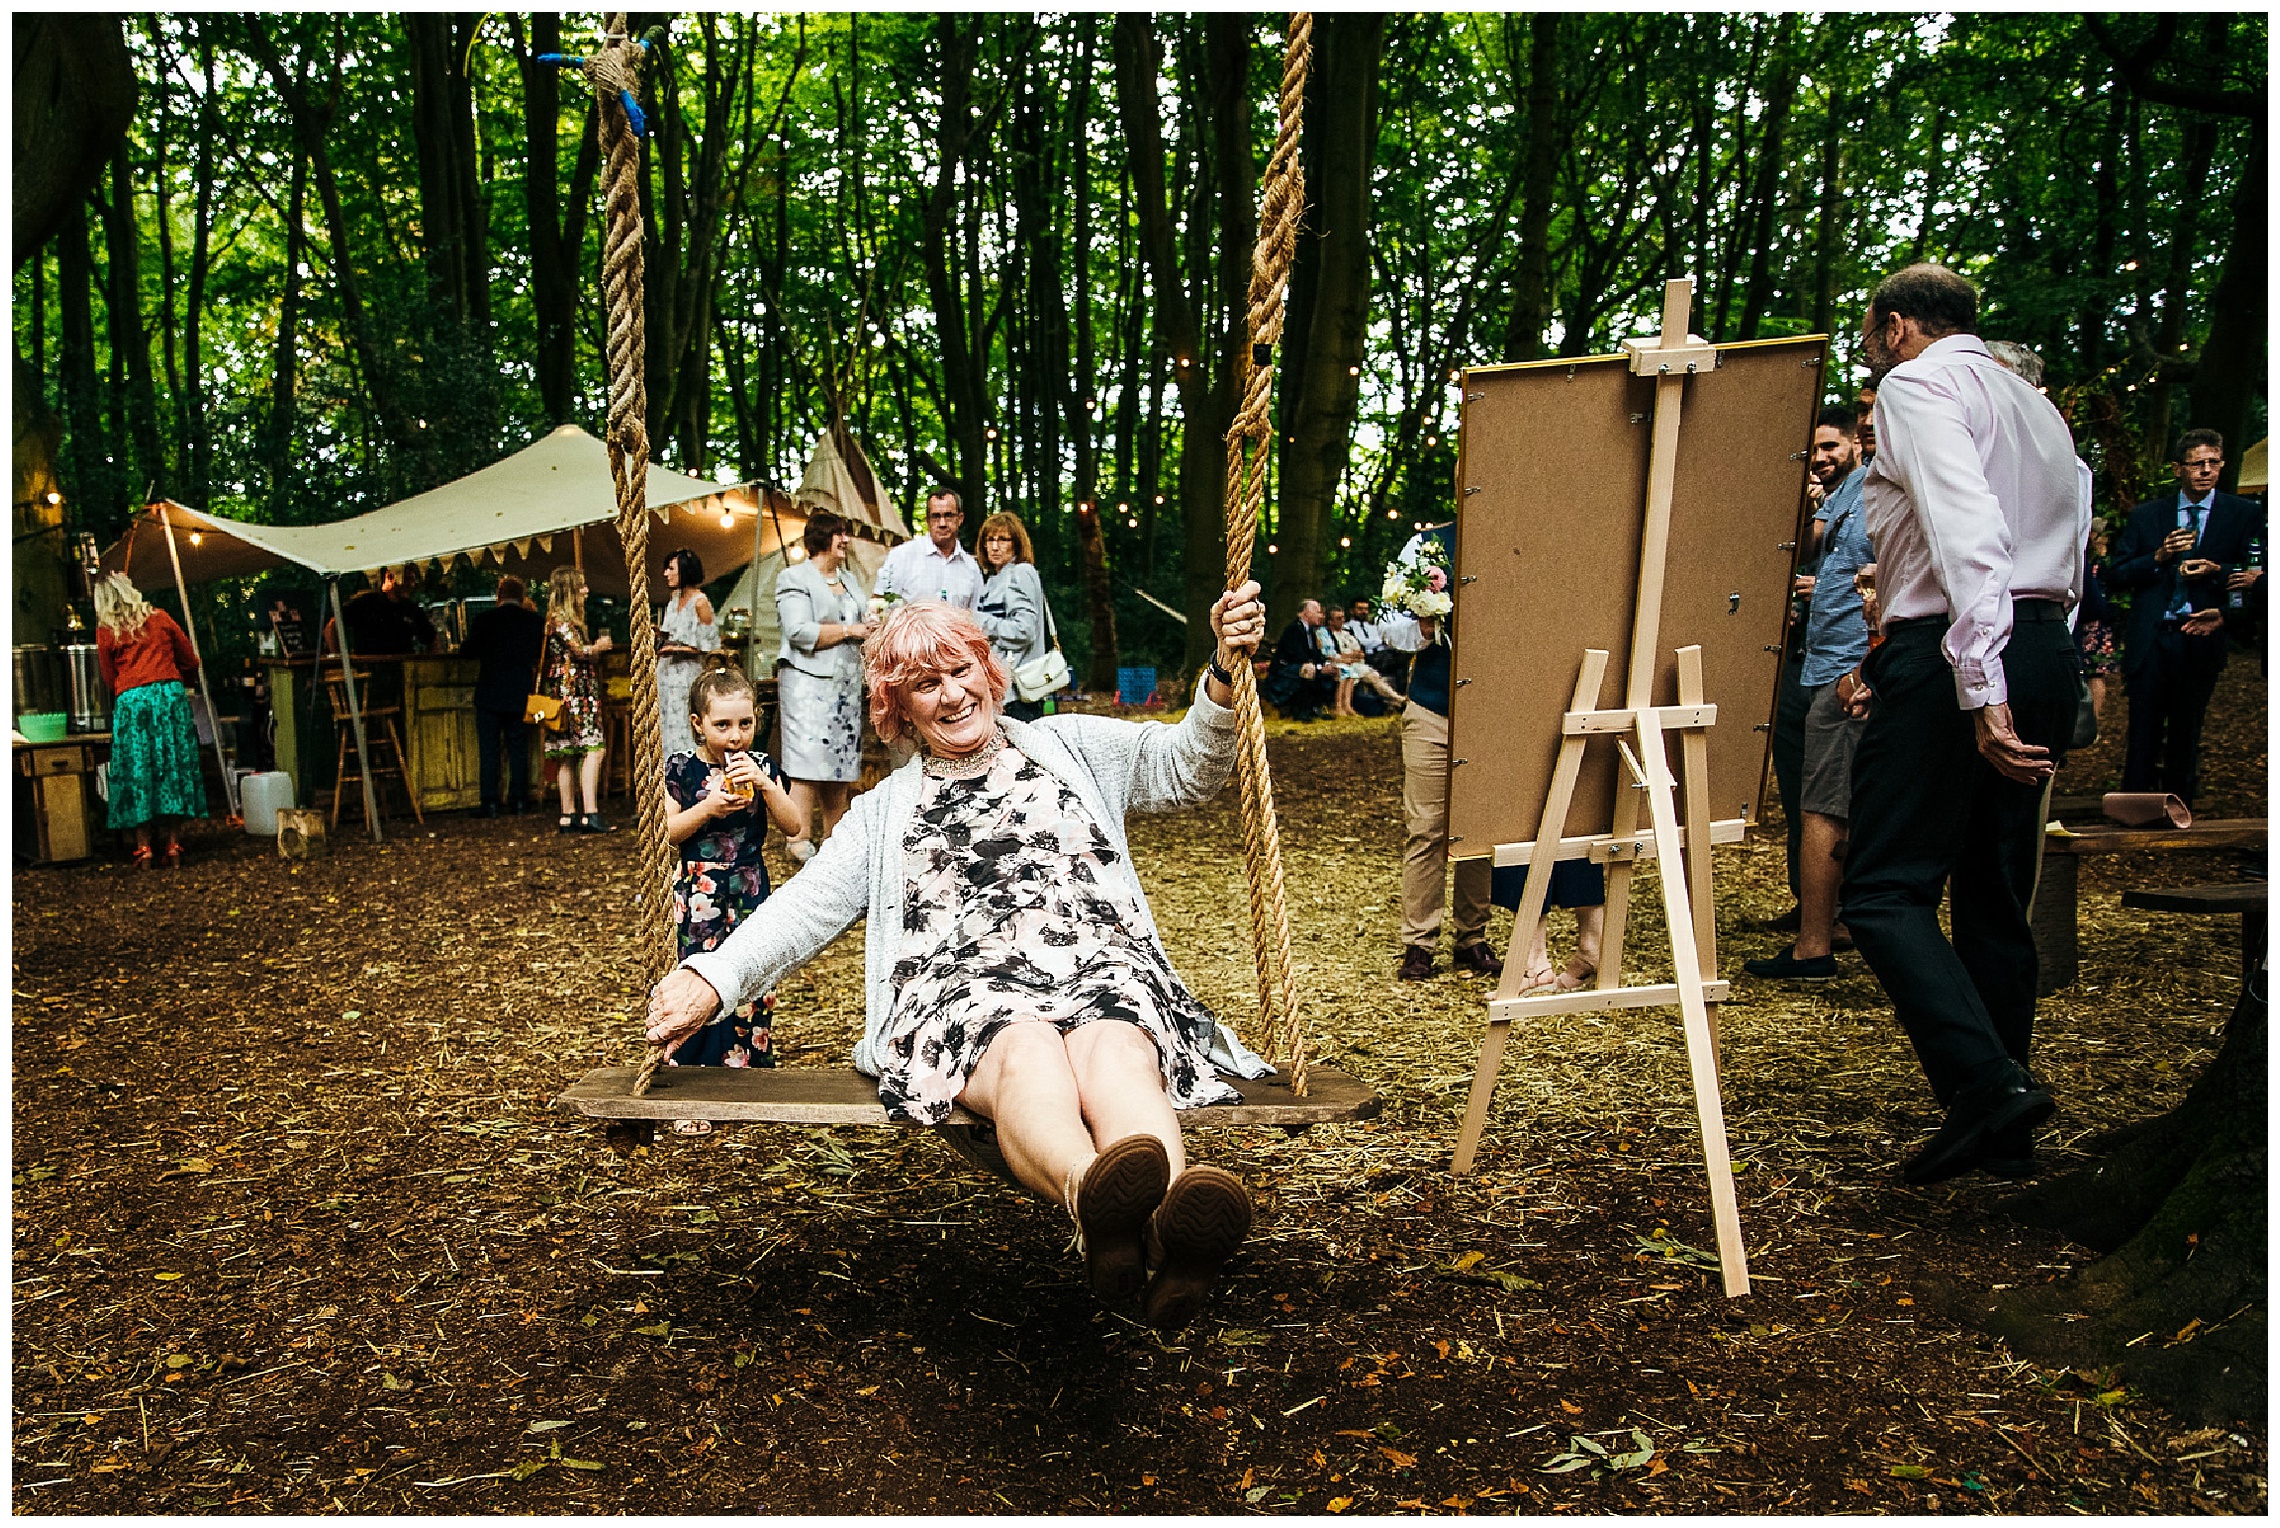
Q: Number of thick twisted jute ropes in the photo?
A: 2